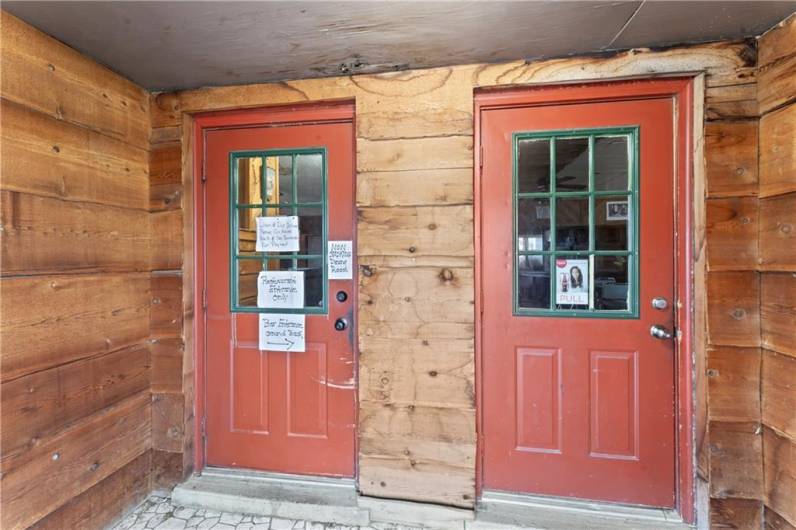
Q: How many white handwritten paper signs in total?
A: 4